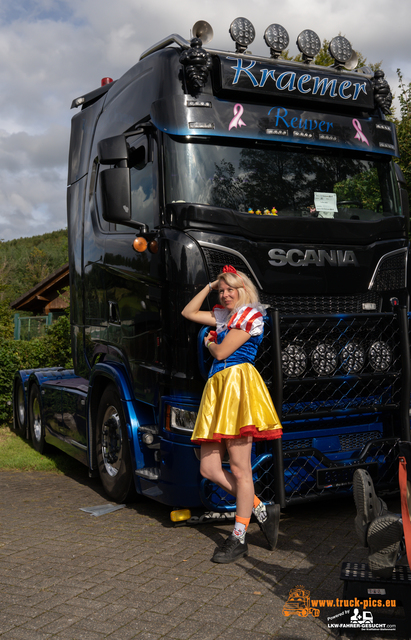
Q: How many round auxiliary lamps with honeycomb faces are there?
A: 8